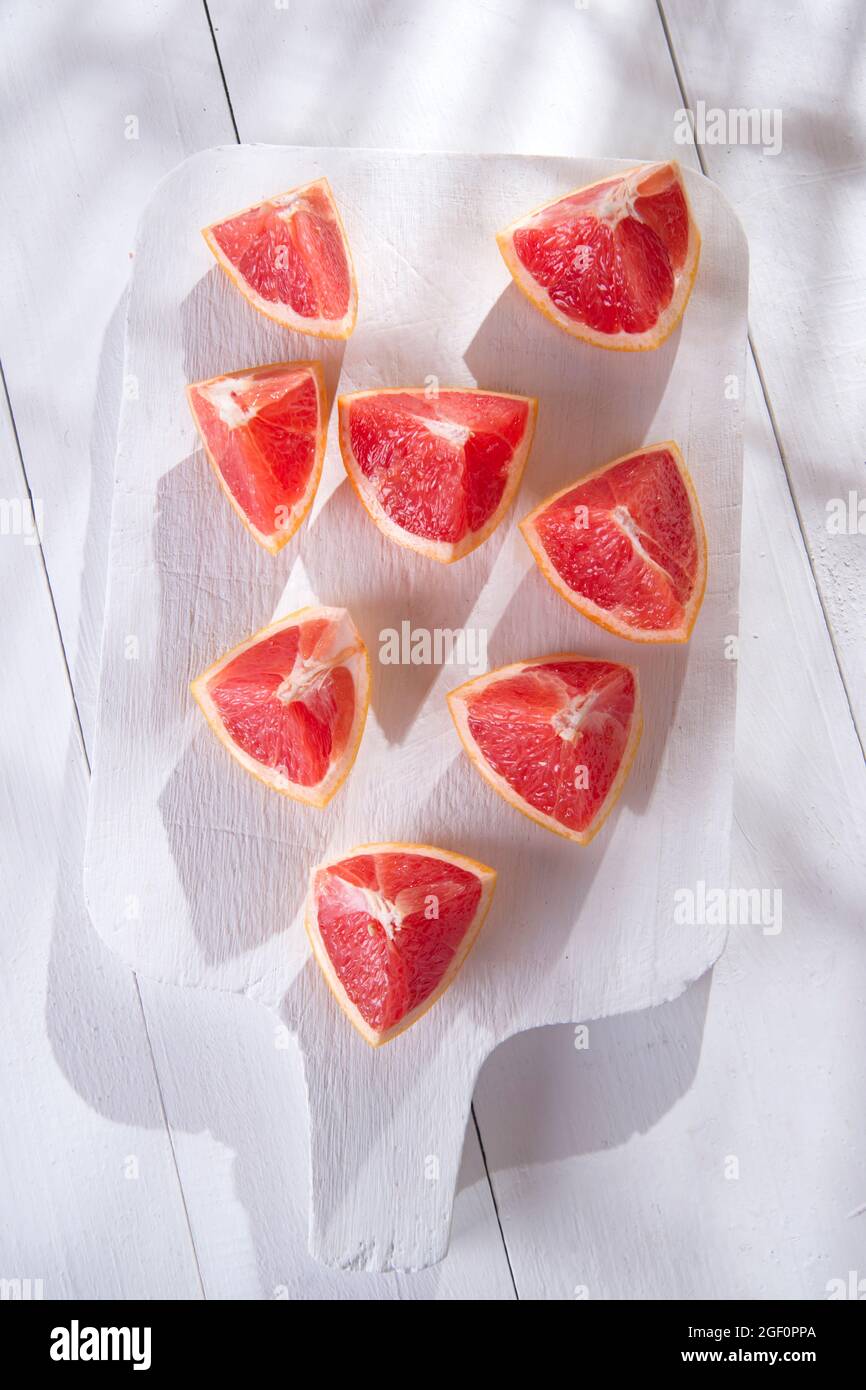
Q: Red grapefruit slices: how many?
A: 8